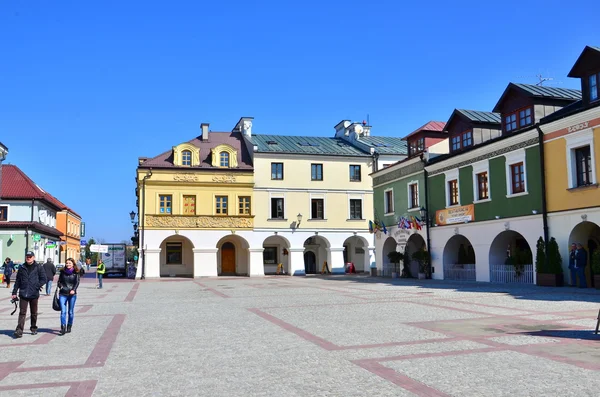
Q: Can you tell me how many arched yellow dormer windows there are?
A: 2